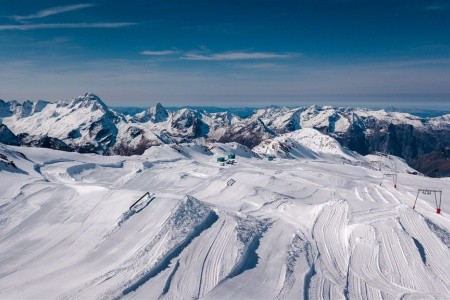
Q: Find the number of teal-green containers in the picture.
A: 3